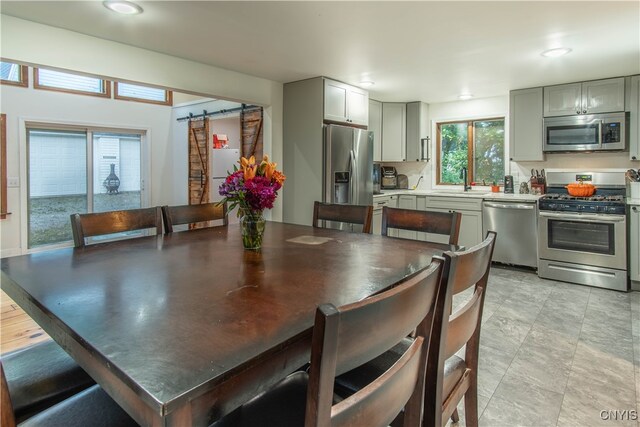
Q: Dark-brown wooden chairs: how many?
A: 8